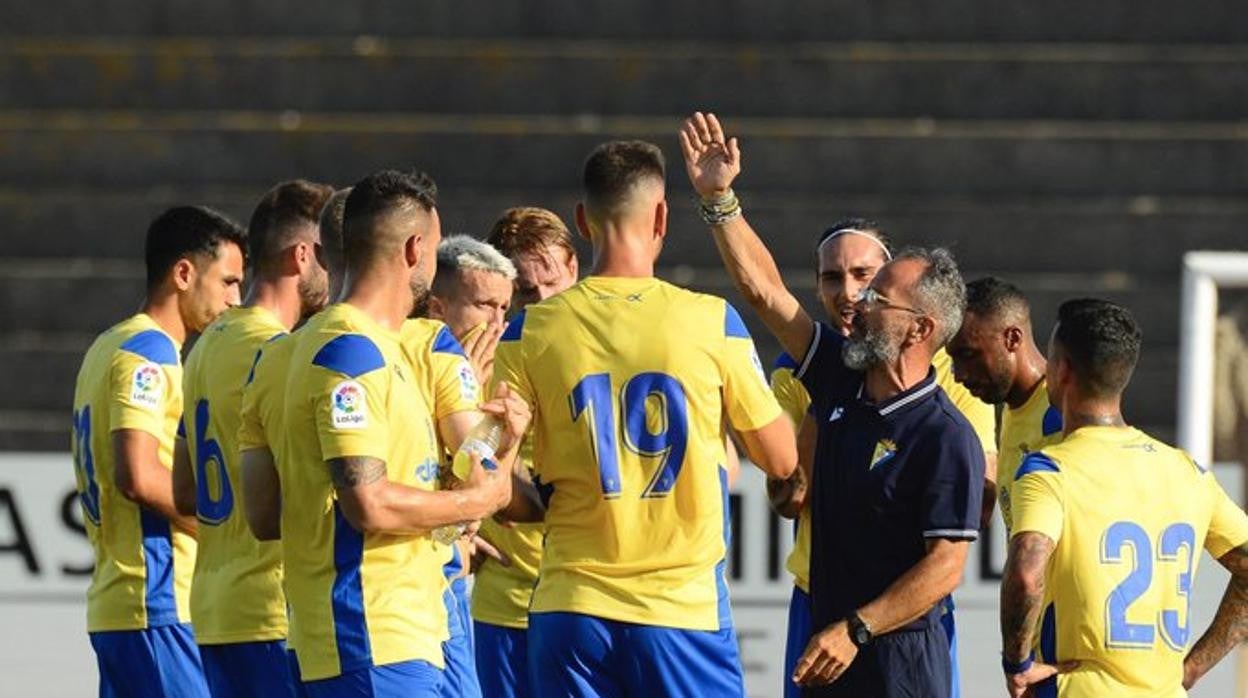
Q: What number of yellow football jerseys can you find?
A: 10